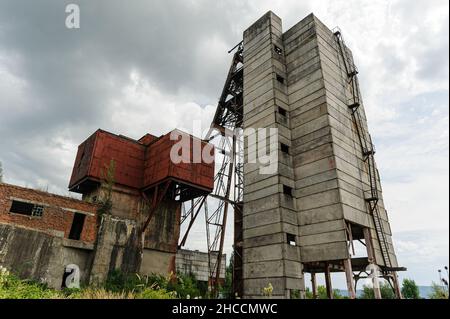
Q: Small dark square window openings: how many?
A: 6